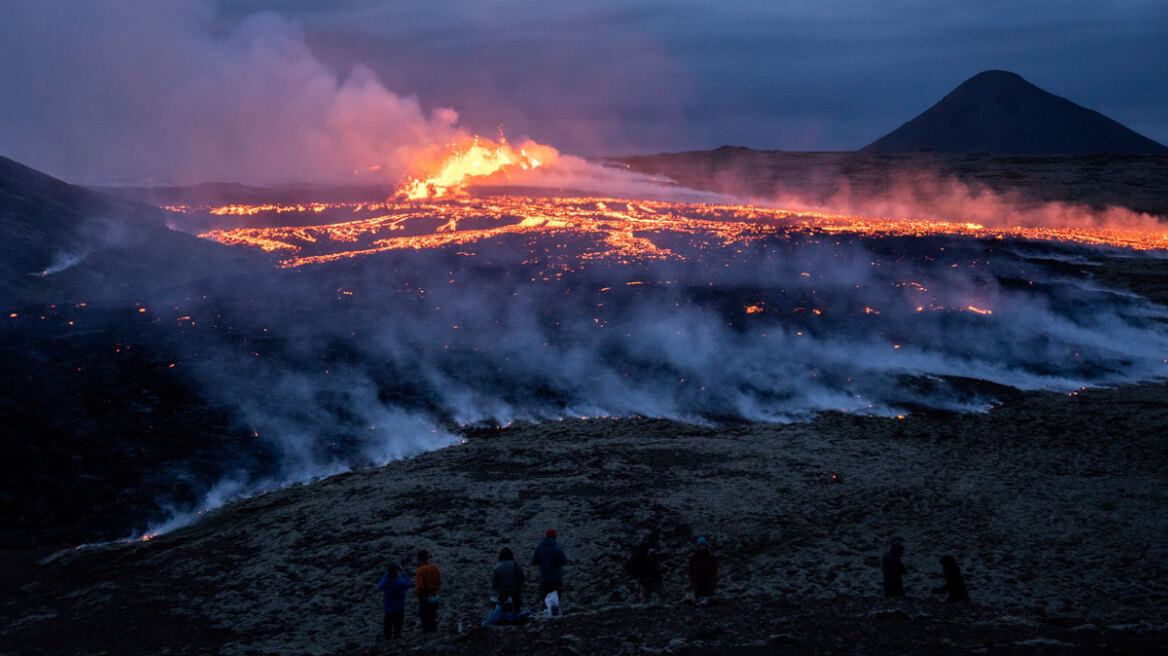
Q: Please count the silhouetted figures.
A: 8